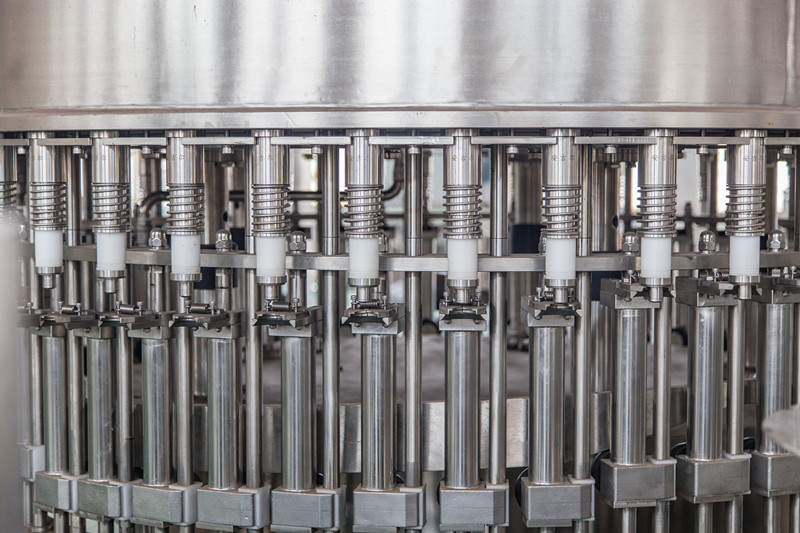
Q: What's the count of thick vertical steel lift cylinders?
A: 11